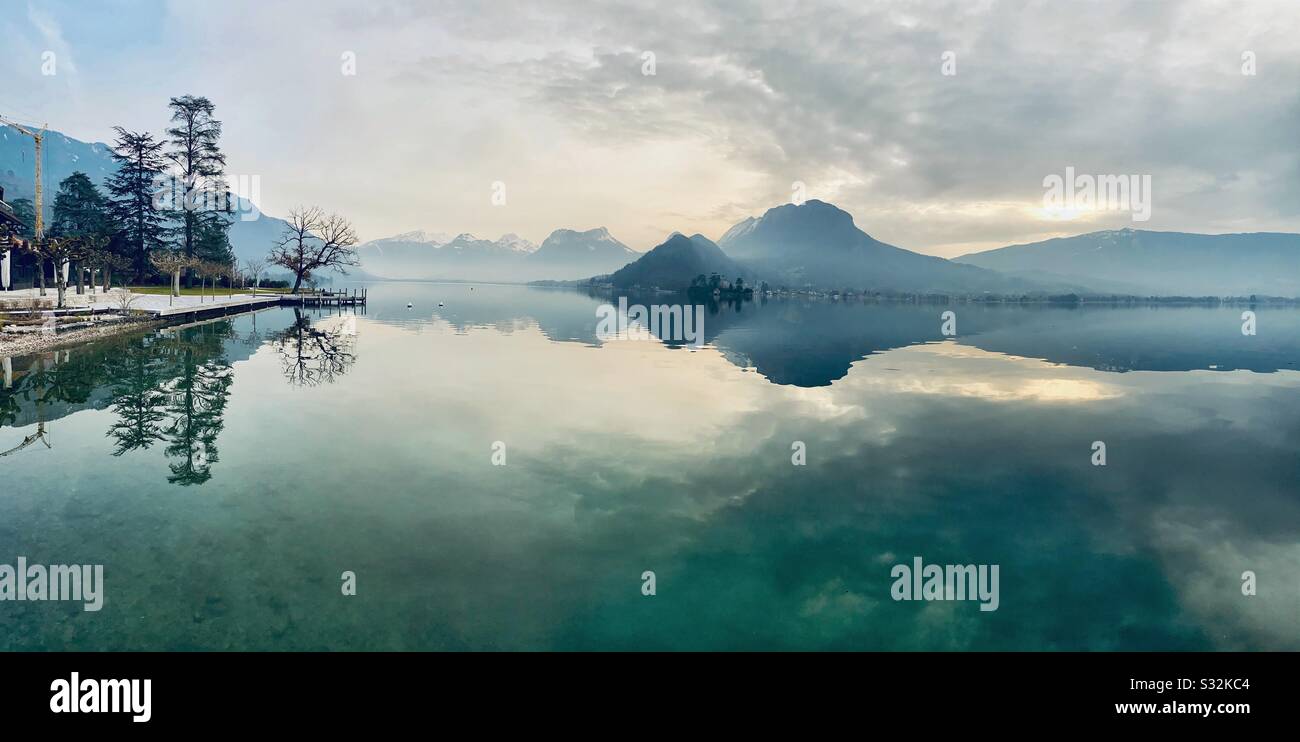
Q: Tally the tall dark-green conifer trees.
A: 3